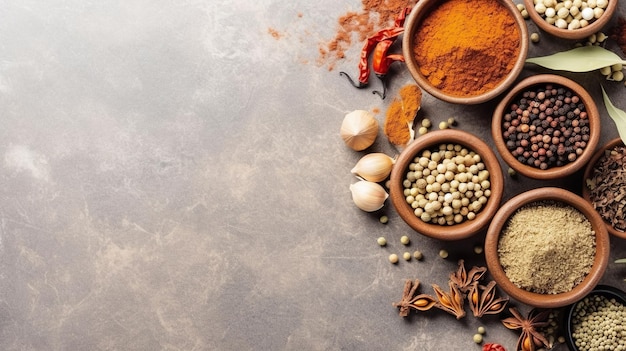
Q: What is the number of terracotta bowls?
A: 6